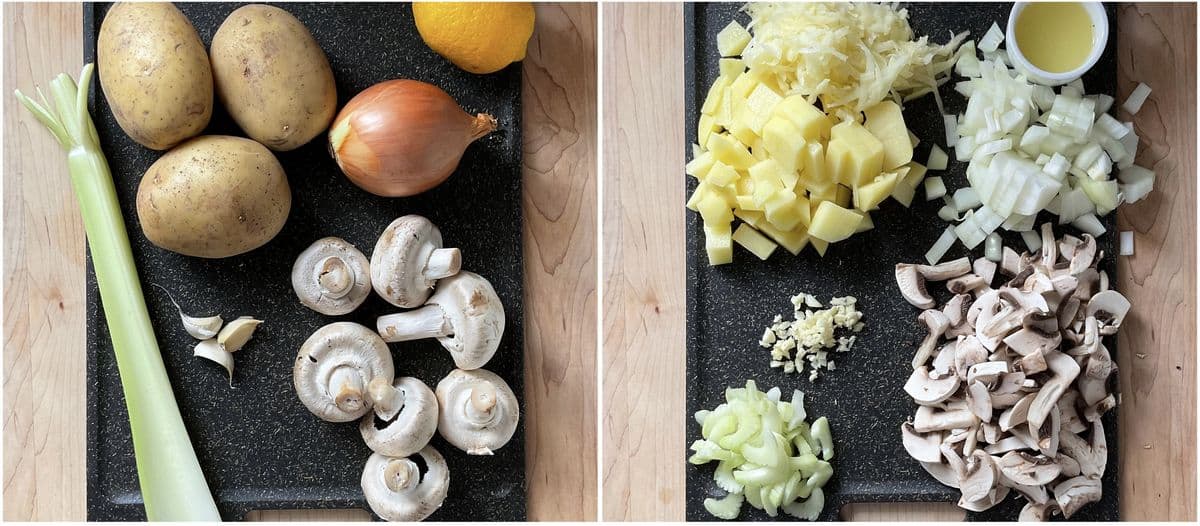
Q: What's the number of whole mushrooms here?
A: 7